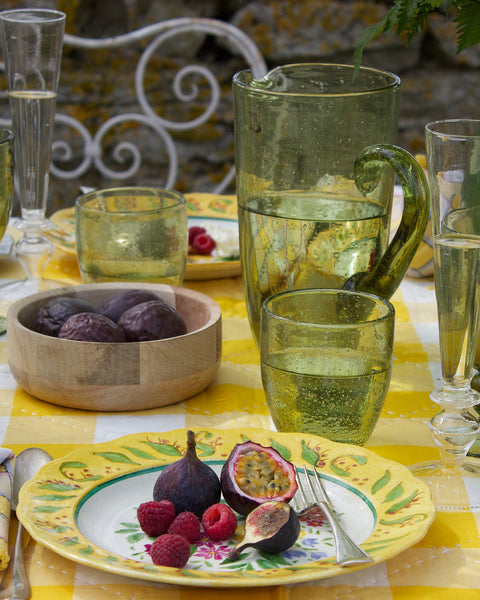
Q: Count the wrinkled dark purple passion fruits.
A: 4